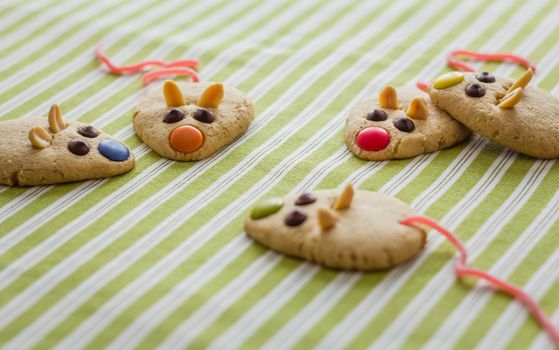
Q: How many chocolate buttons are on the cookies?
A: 10